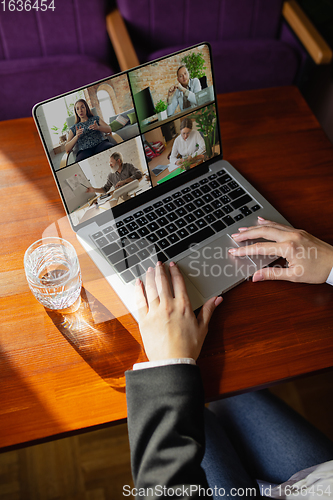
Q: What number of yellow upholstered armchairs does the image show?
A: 0